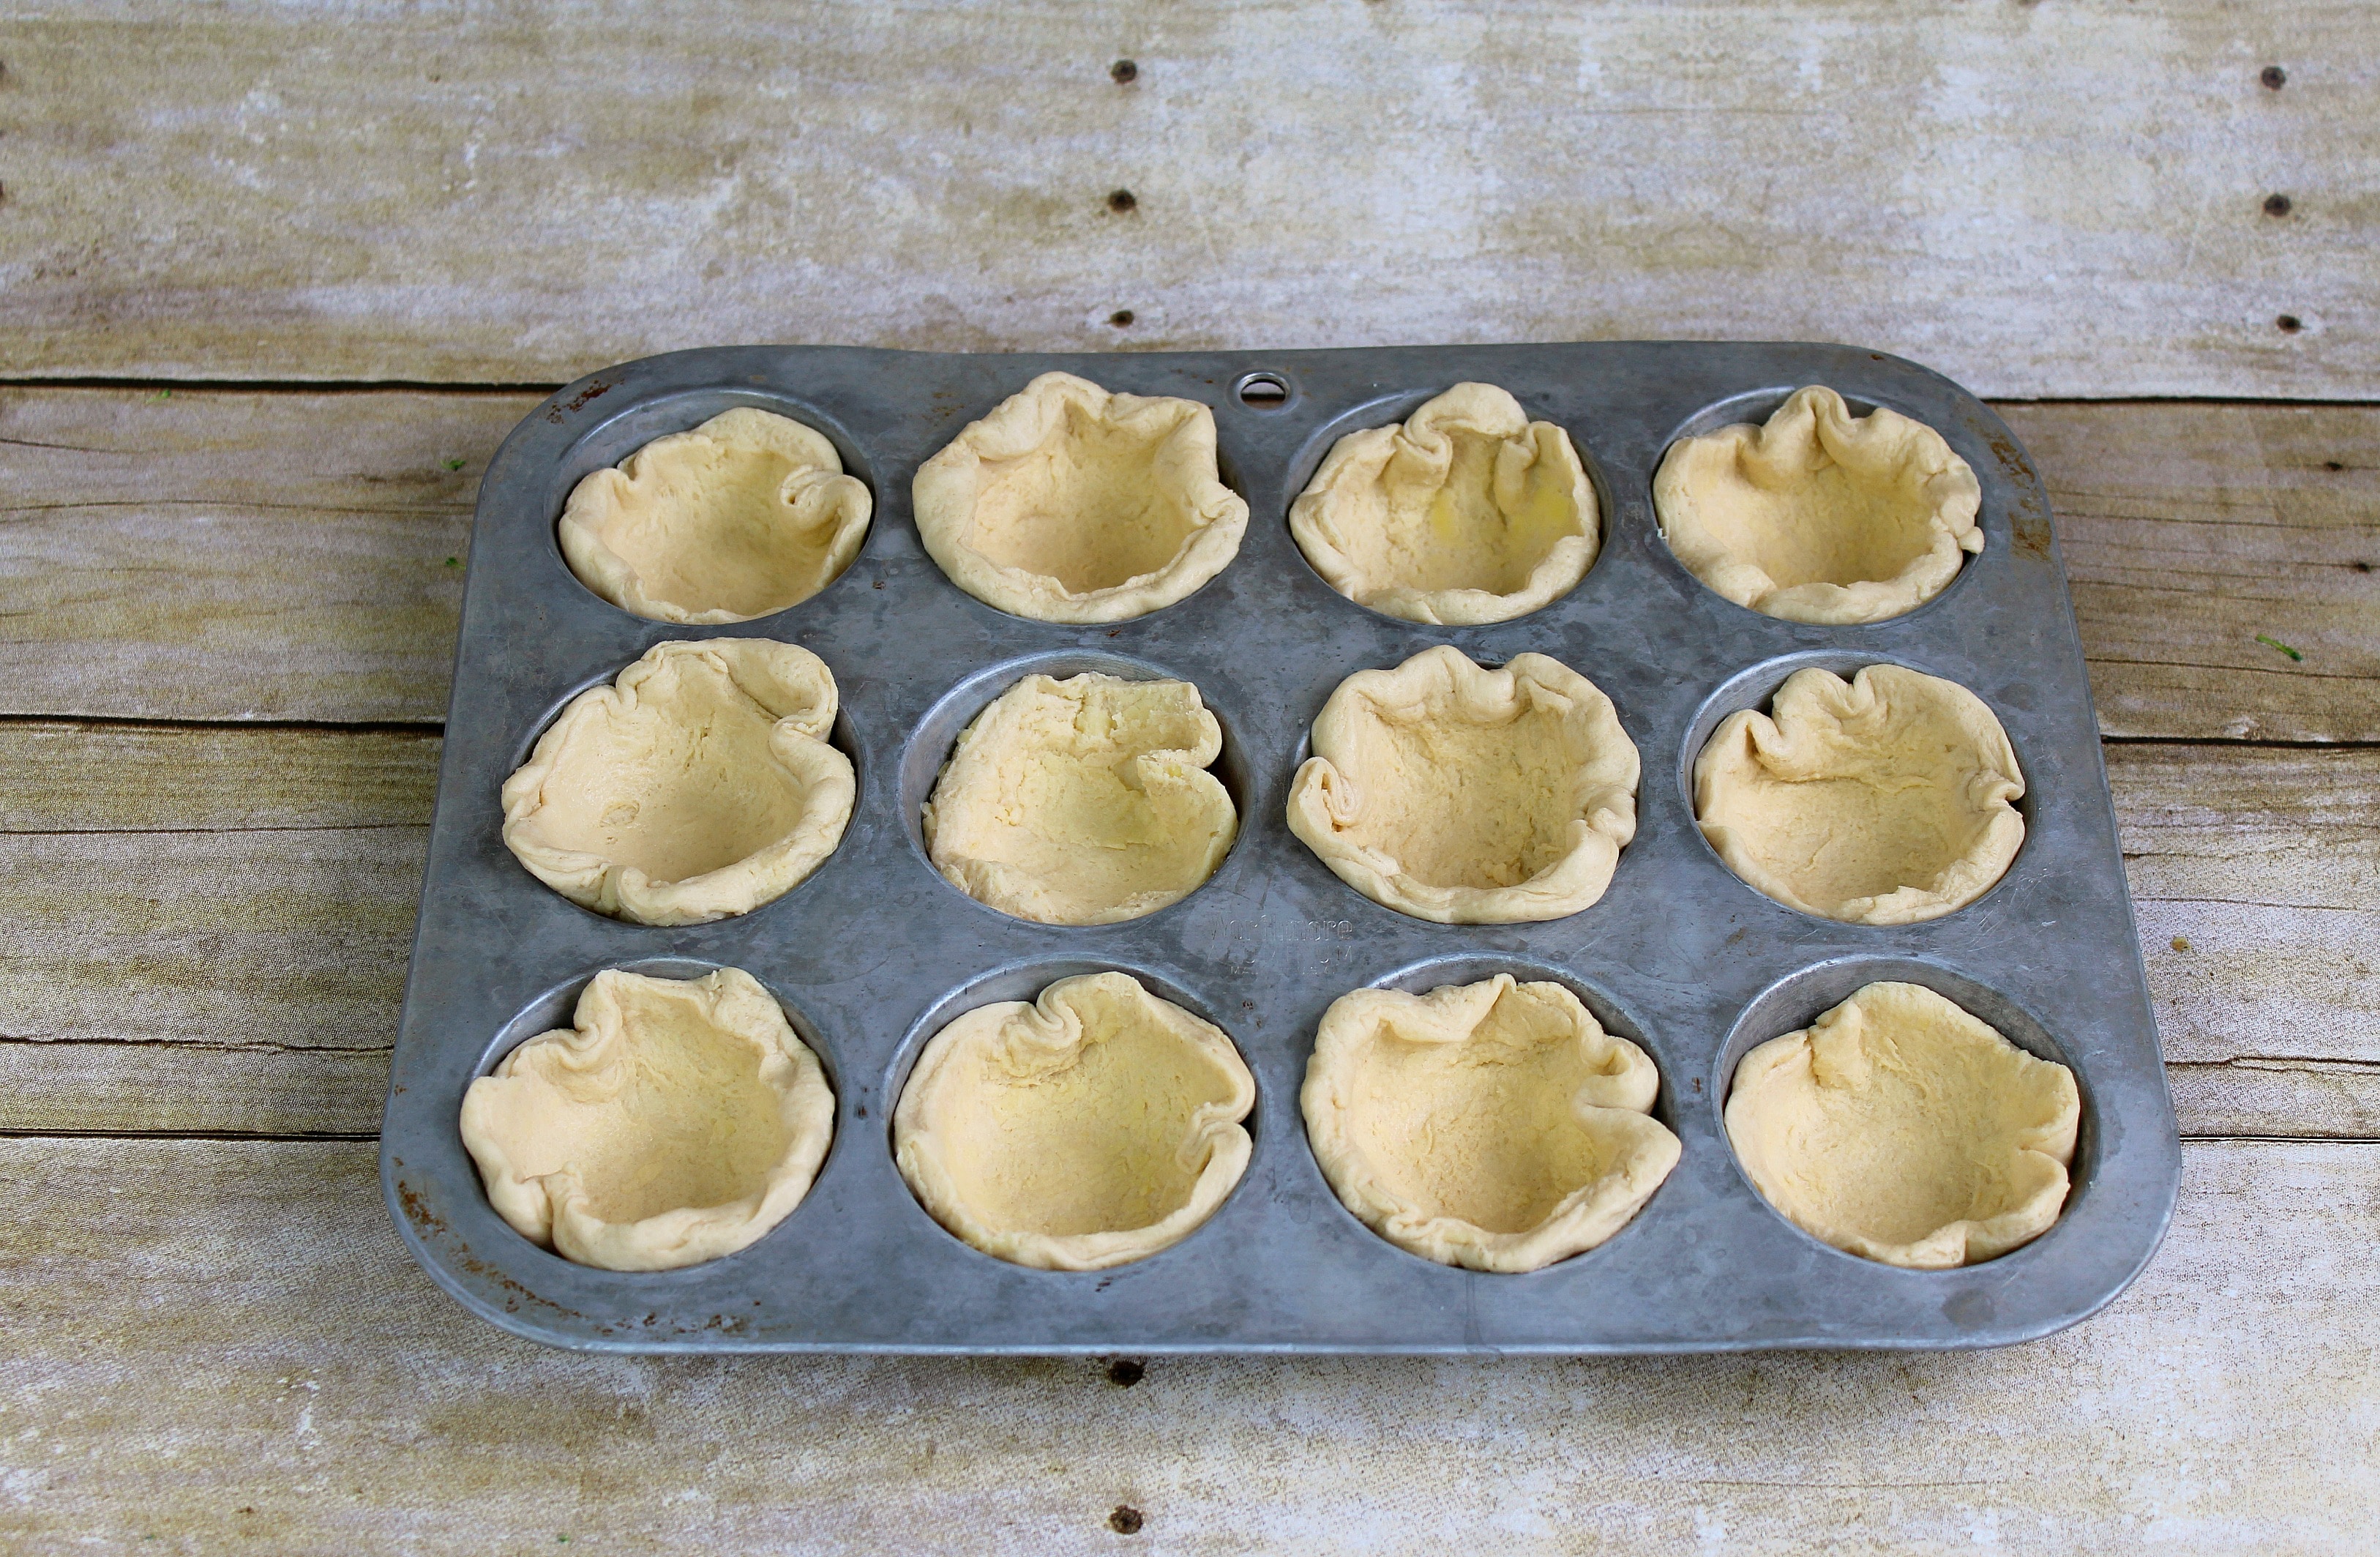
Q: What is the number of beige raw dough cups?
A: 12